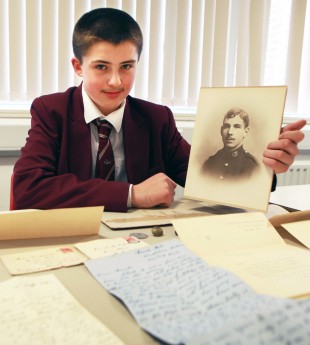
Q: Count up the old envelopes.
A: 2